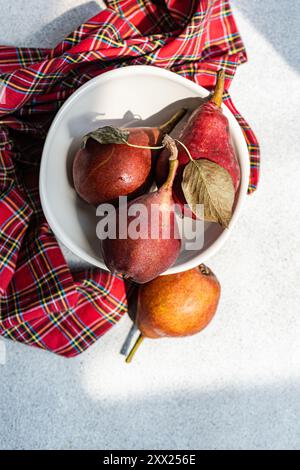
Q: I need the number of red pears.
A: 3